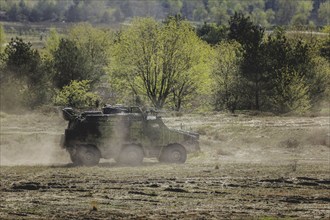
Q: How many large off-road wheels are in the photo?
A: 3